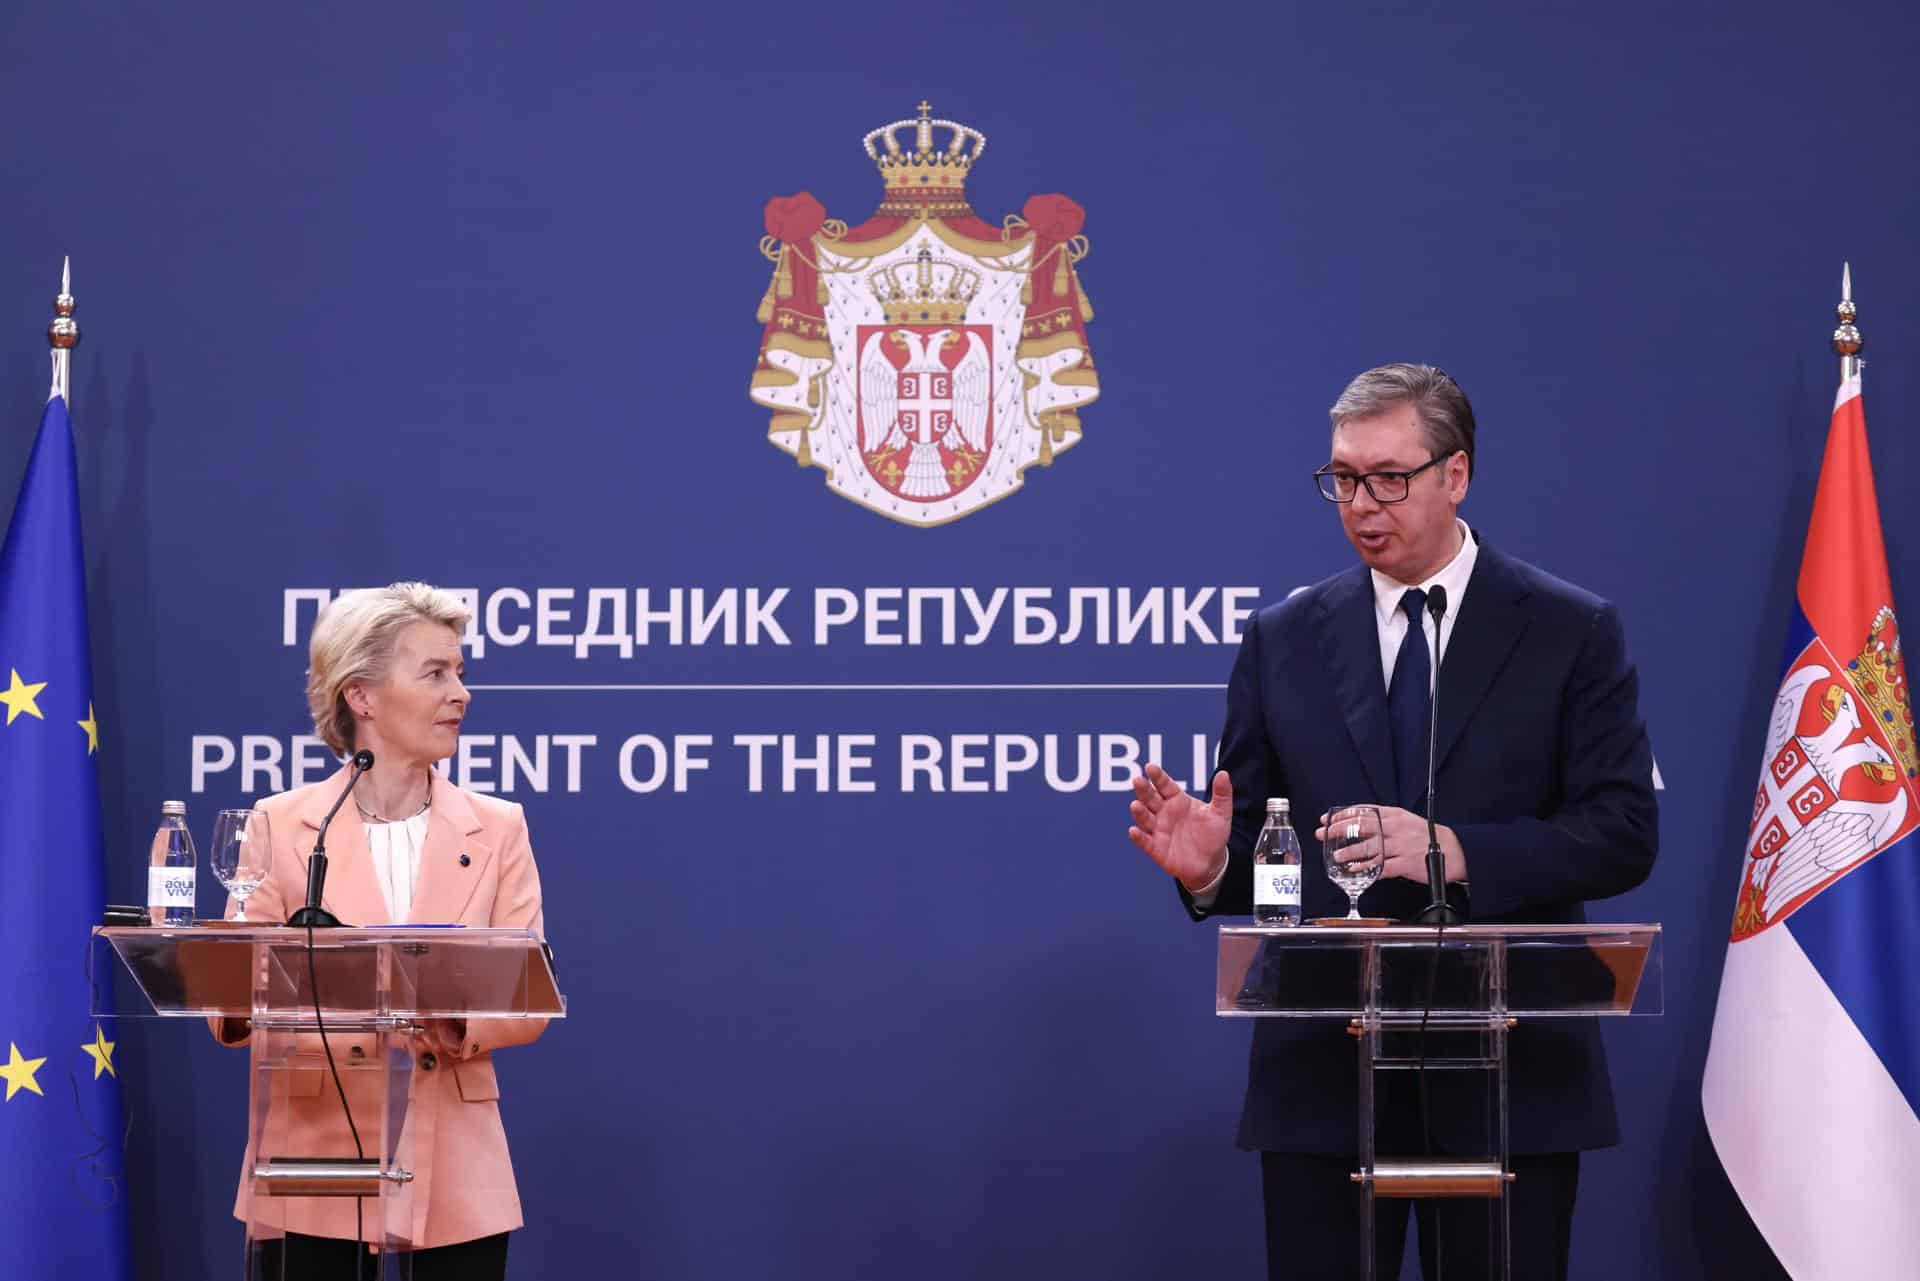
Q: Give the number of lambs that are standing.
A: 0